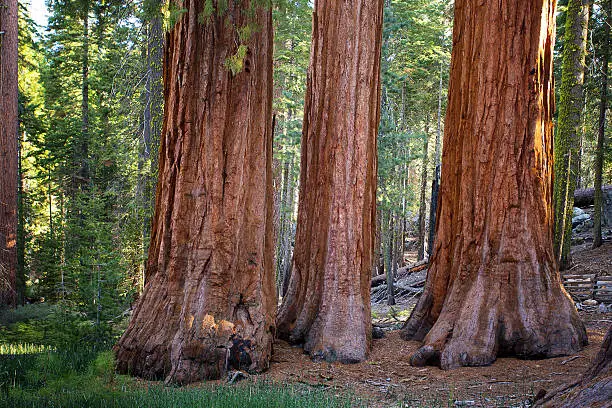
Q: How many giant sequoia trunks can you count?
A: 3